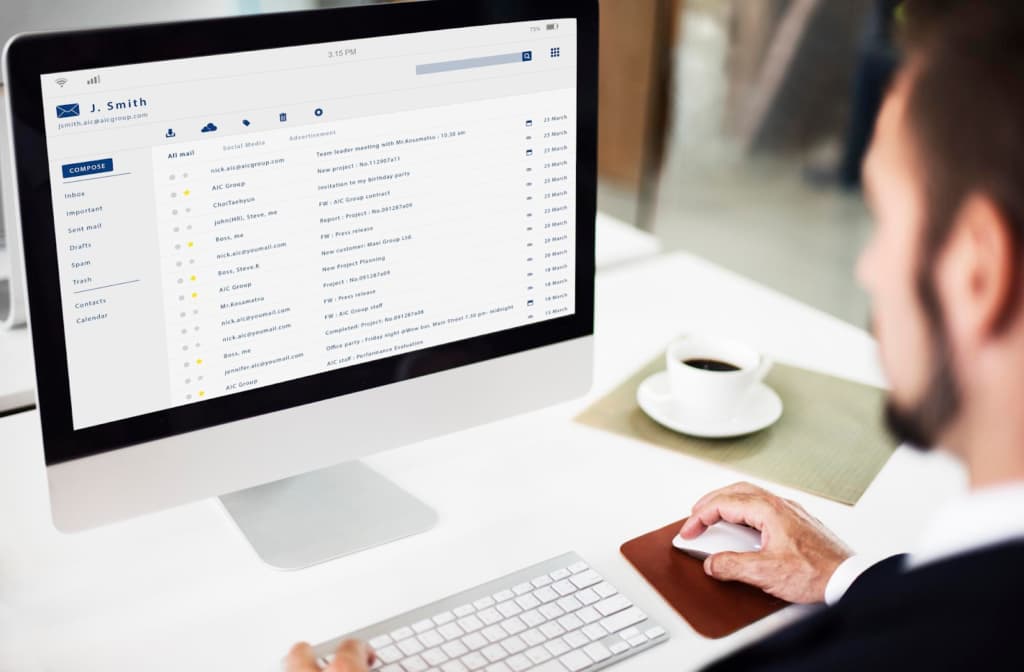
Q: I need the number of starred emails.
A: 6